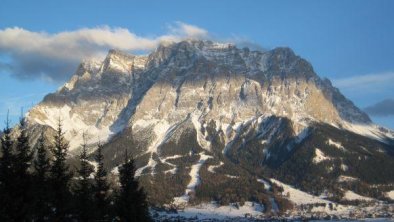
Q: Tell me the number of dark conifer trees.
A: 7